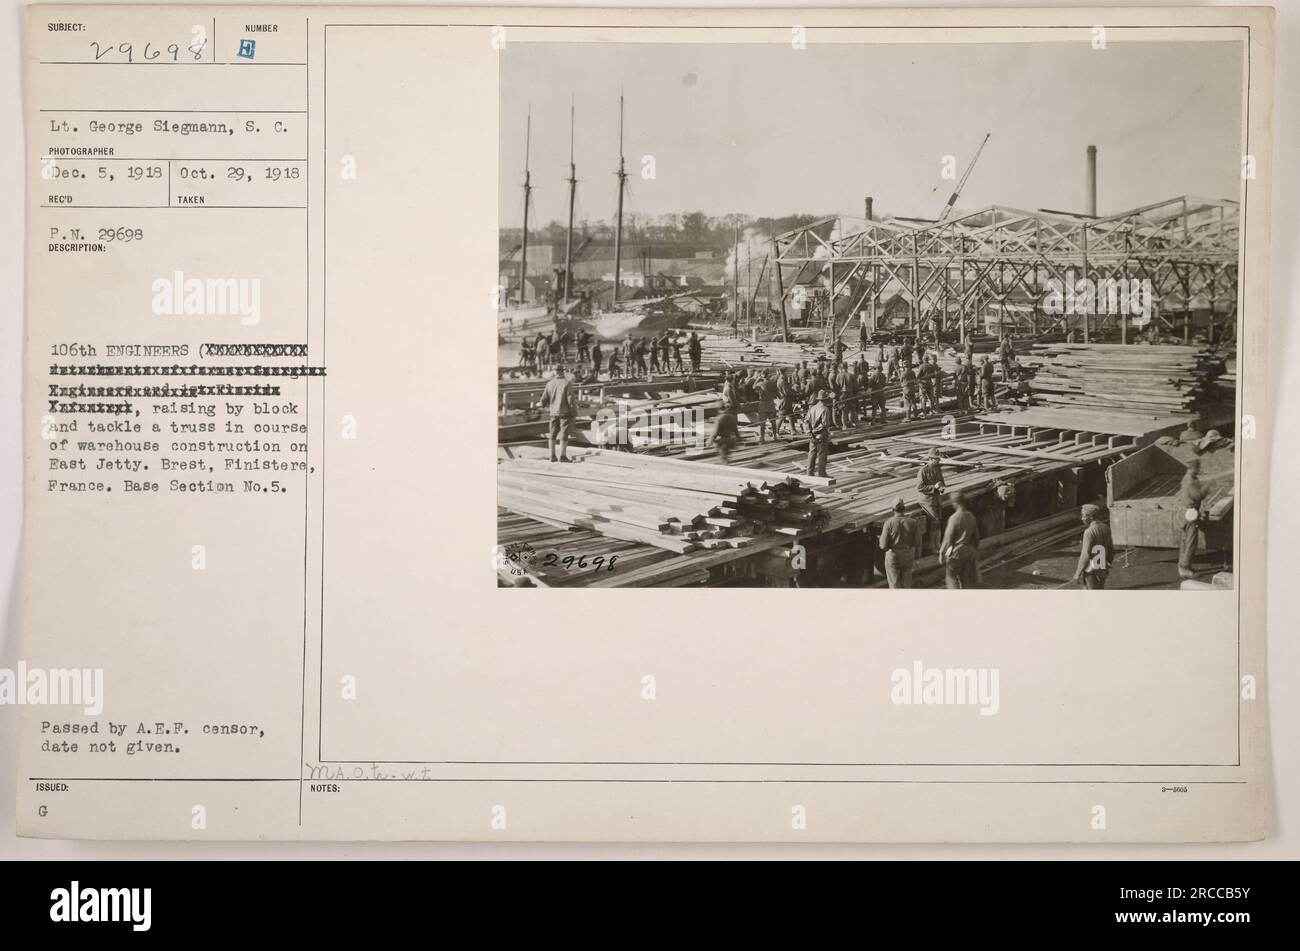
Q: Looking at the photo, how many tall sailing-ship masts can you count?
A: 3